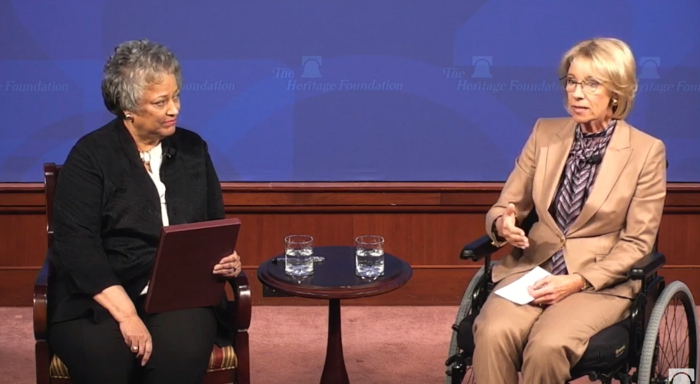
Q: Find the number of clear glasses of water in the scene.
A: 2